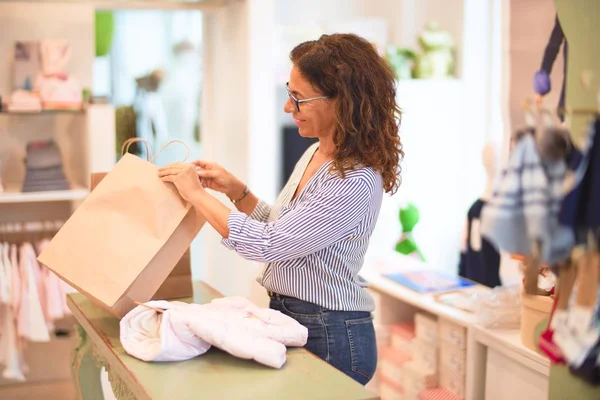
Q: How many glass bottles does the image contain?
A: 0